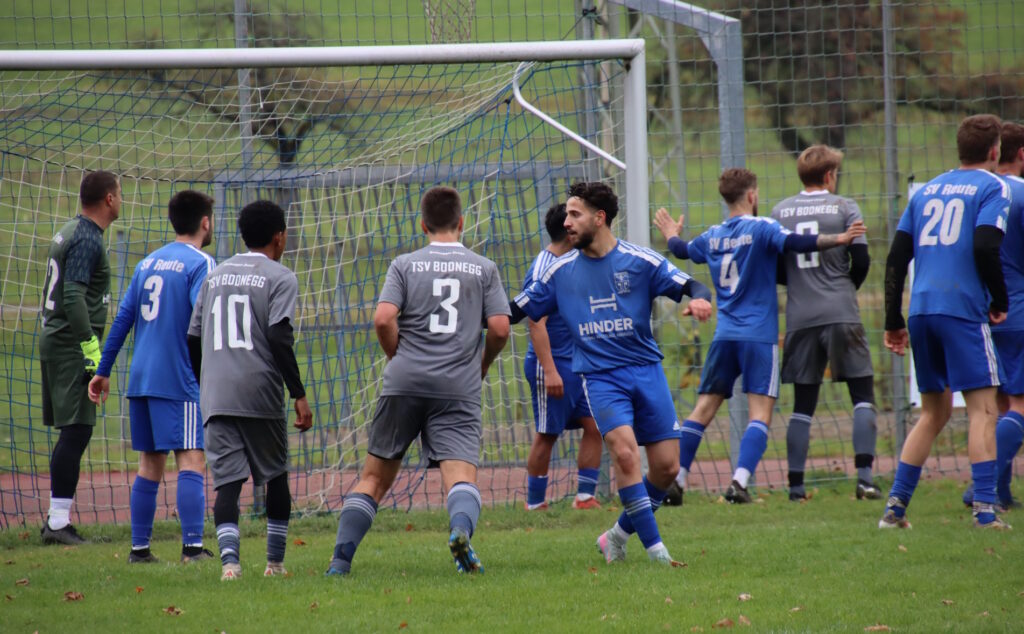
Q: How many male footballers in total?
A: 10